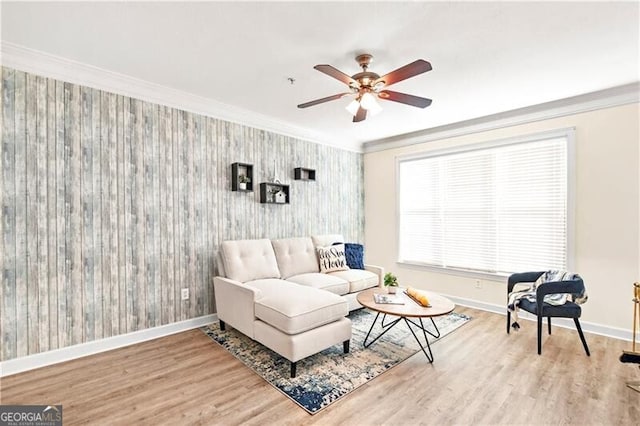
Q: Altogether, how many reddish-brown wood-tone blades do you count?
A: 5